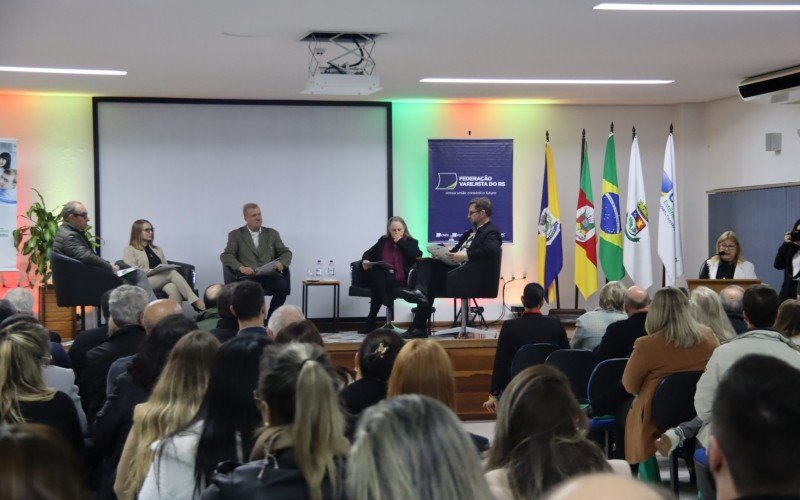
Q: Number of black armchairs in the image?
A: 5